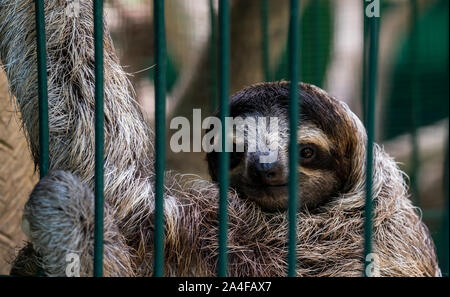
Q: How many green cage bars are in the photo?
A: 6